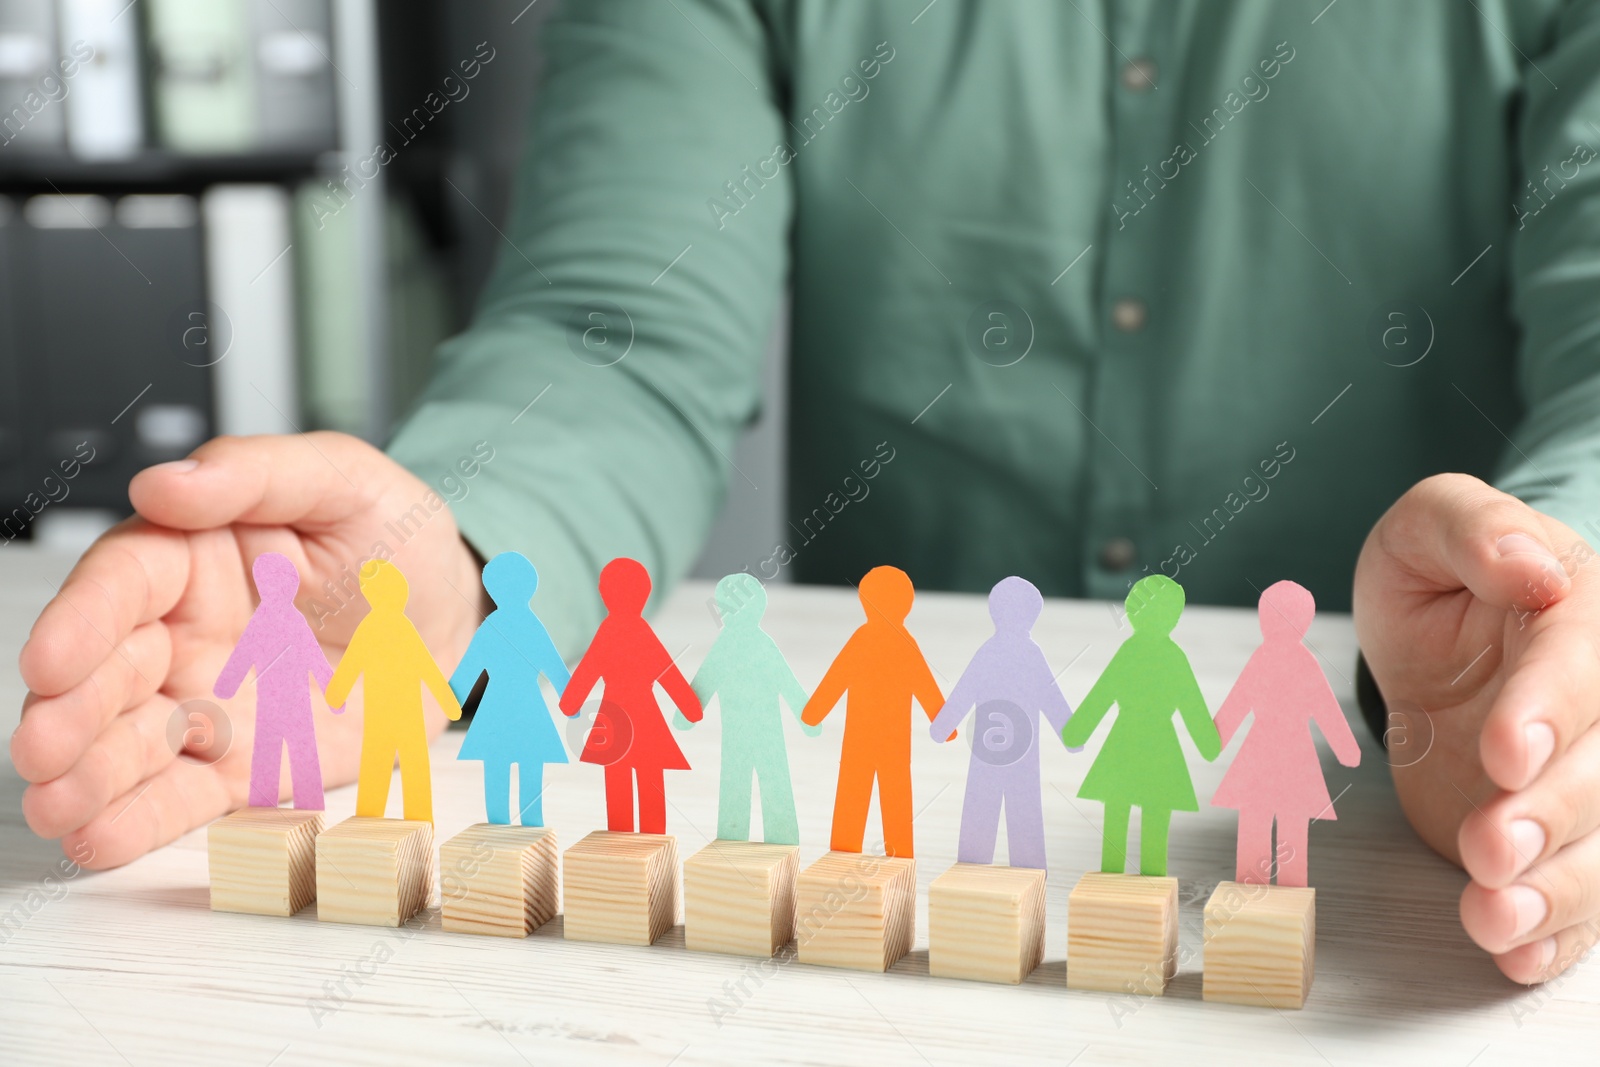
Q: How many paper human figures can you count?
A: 9